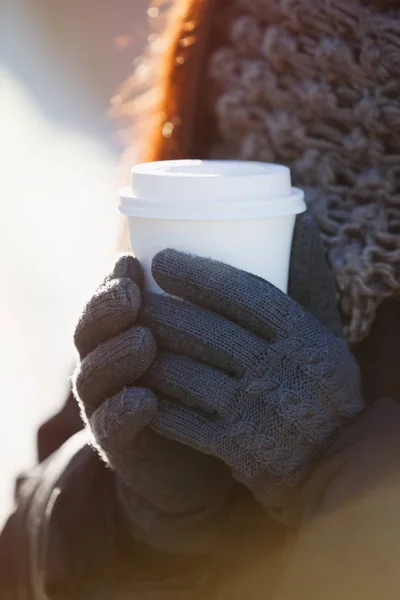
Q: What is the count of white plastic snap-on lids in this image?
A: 1